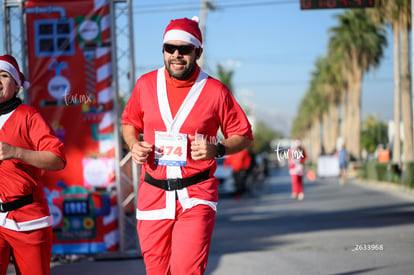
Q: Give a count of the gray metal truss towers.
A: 2